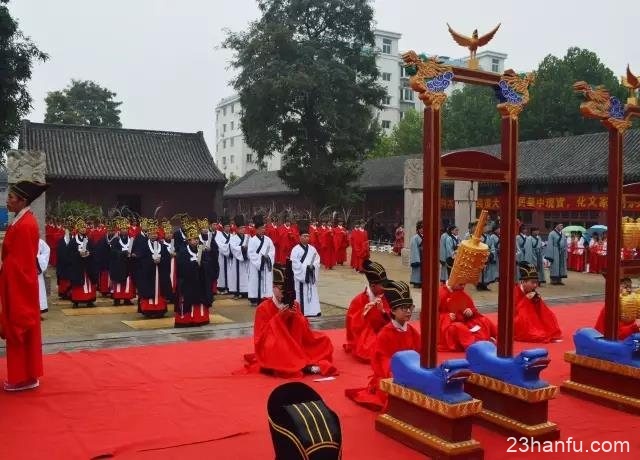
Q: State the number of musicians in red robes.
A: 6